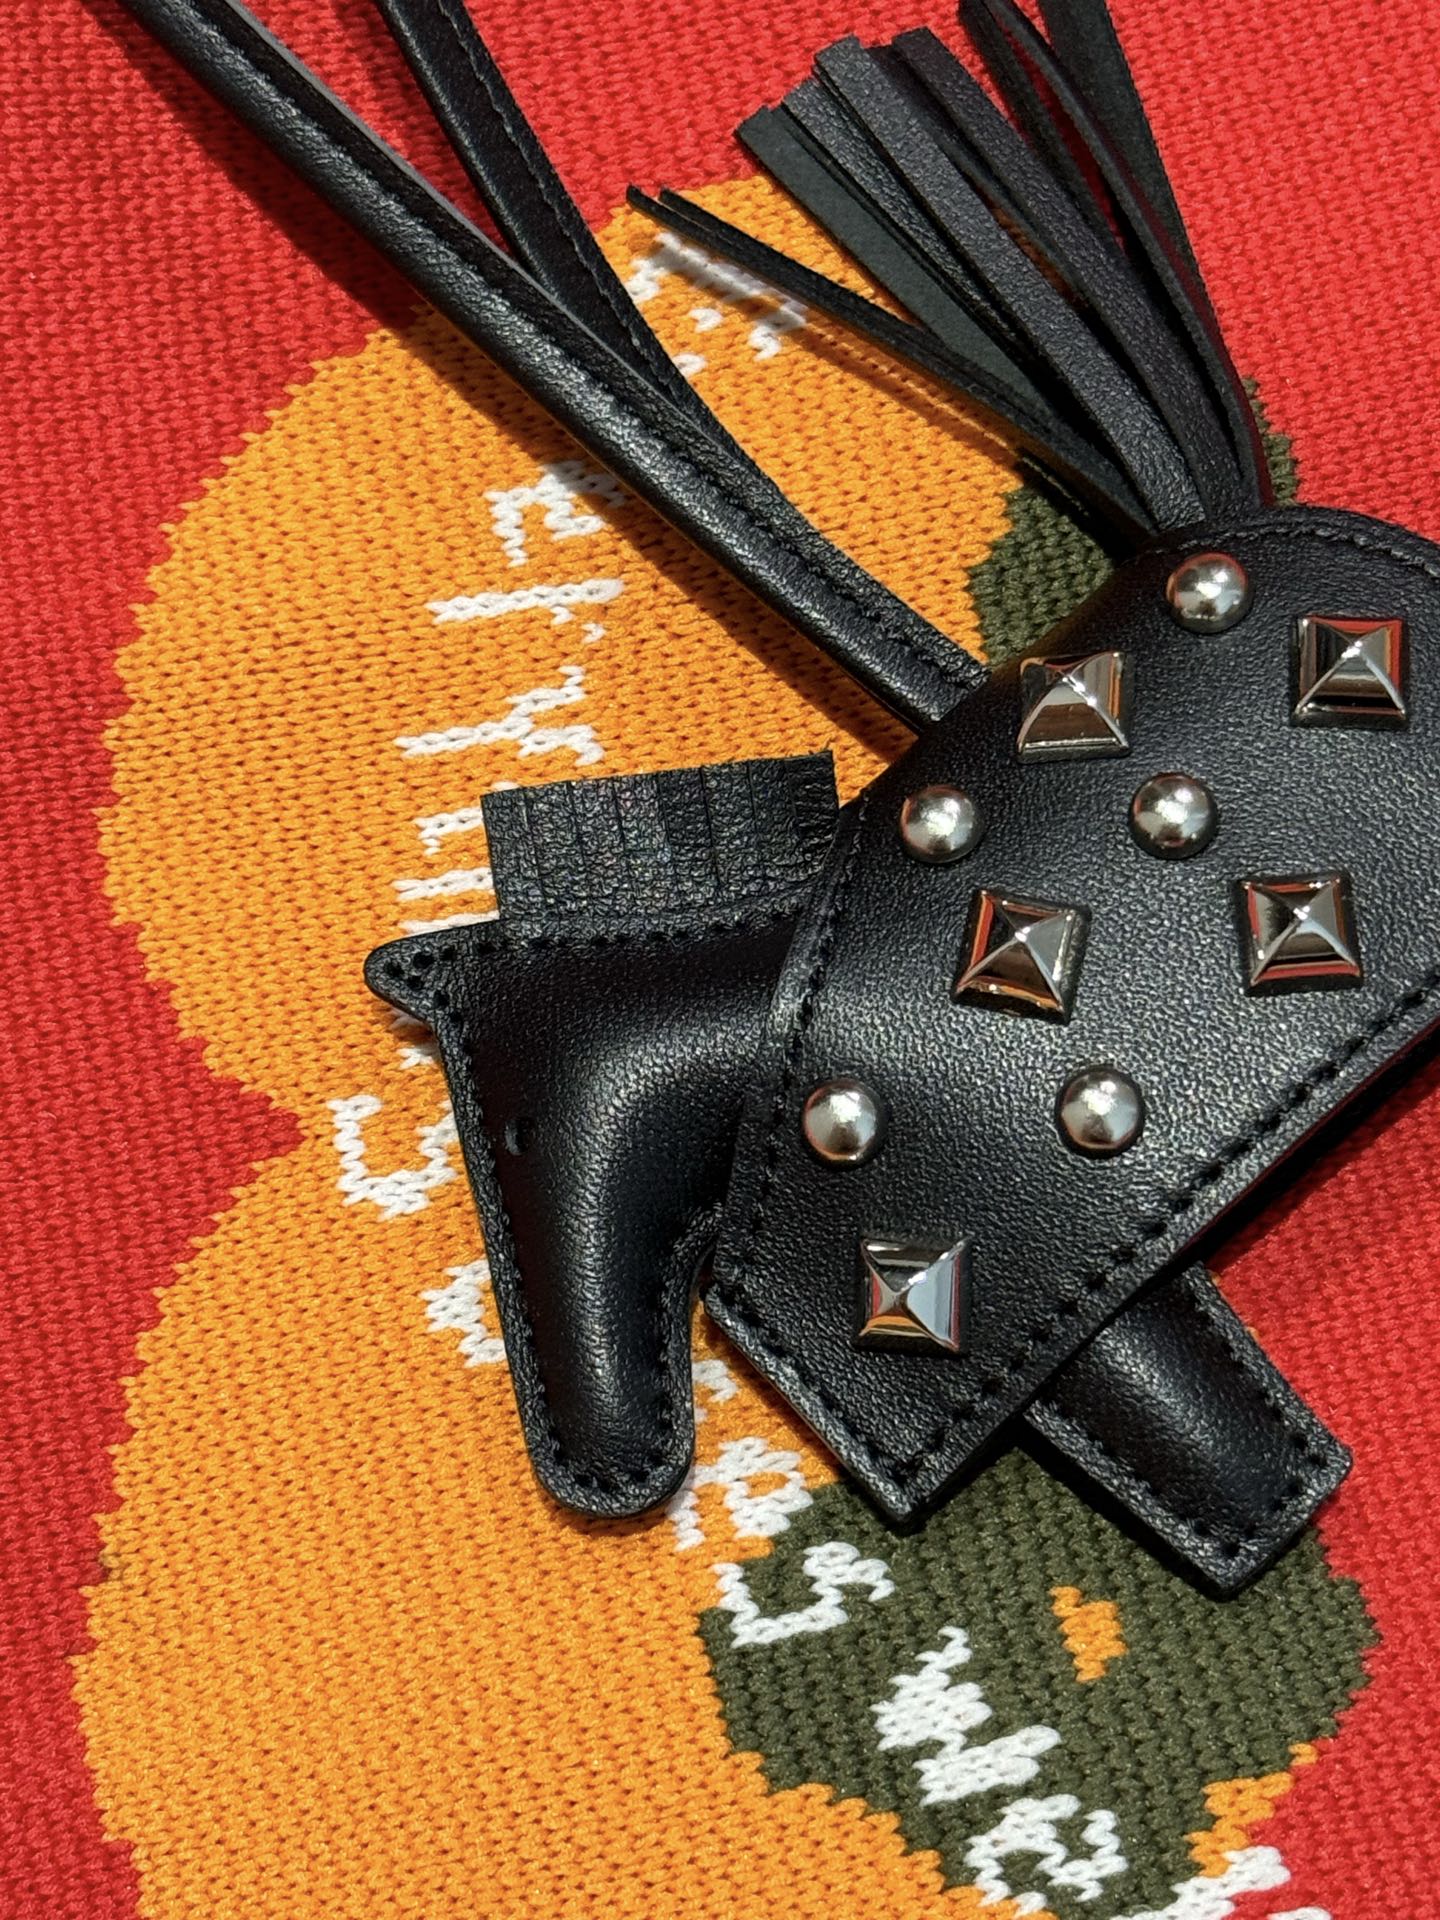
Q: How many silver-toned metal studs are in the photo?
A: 10